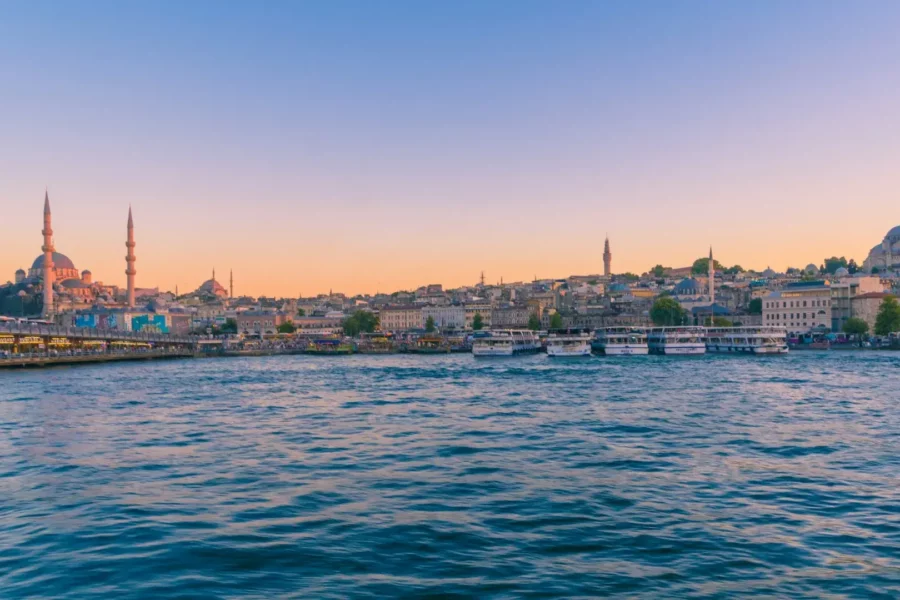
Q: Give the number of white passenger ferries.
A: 5